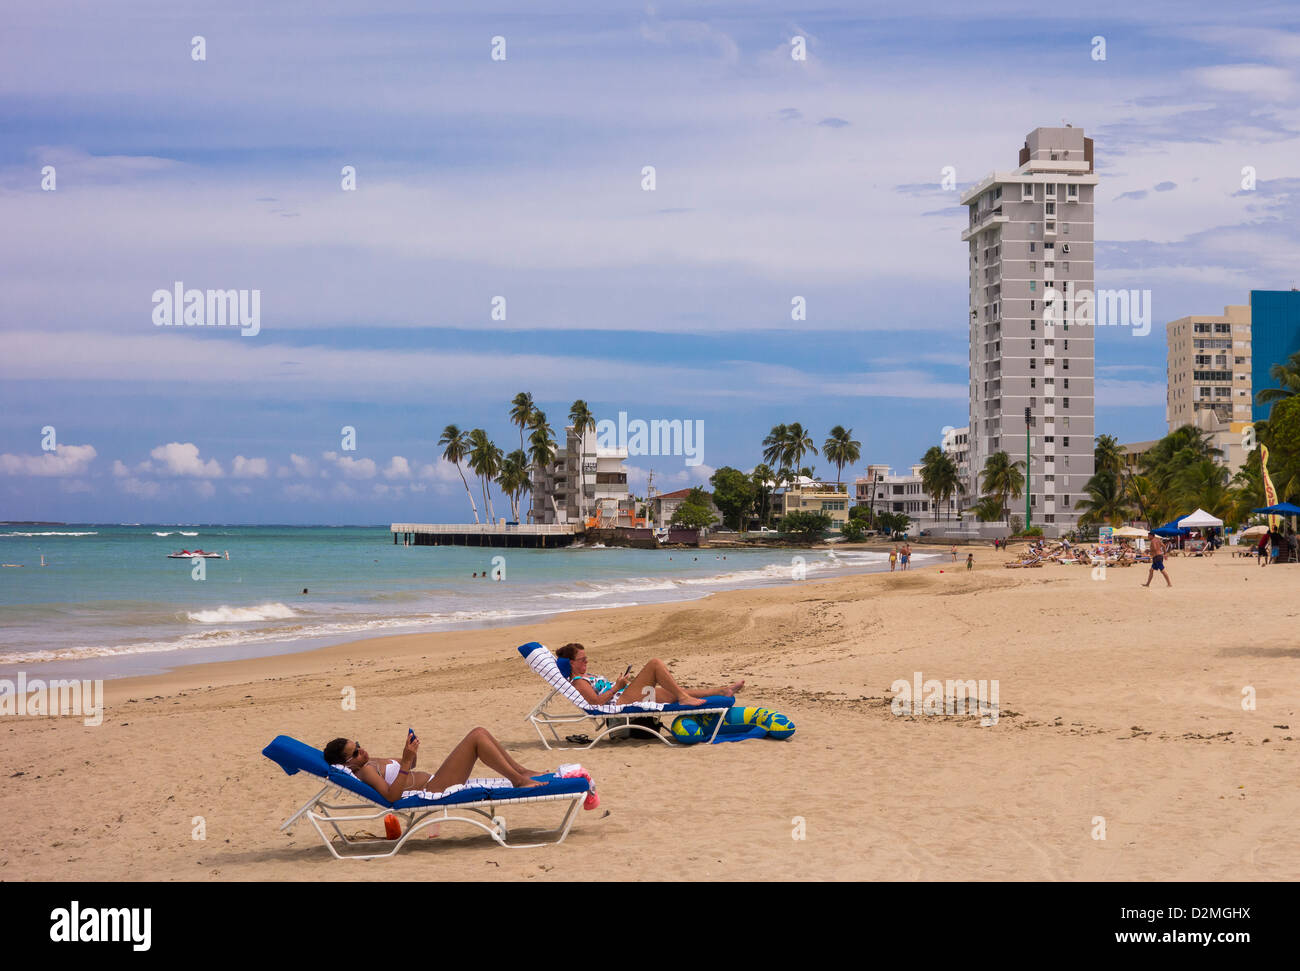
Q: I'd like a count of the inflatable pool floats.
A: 1